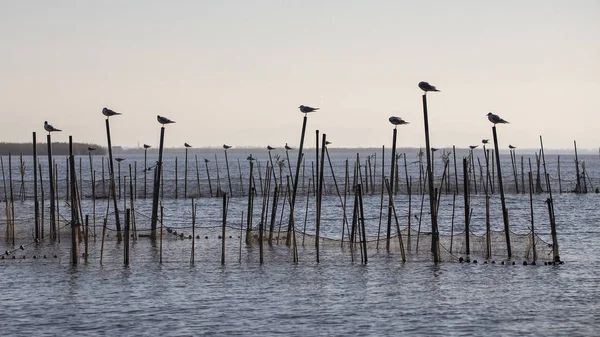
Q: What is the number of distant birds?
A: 14